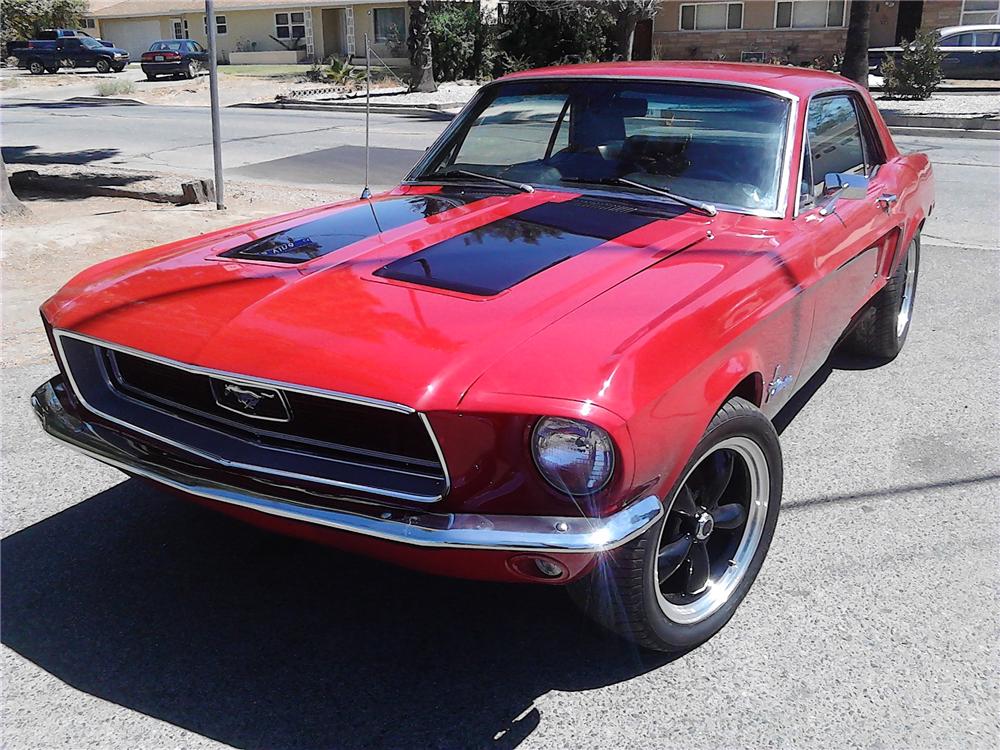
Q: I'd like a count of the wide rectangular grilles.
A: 1